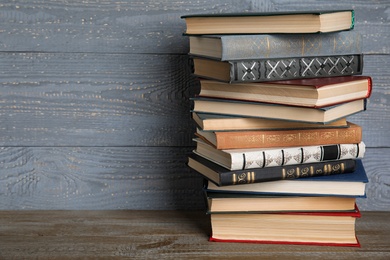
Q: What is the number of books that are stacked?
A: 12